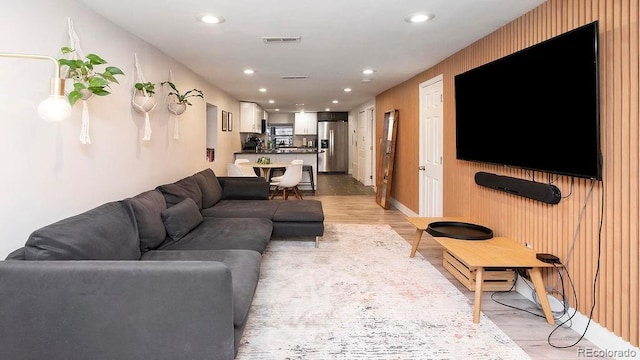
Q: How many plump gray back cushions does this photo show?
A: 4